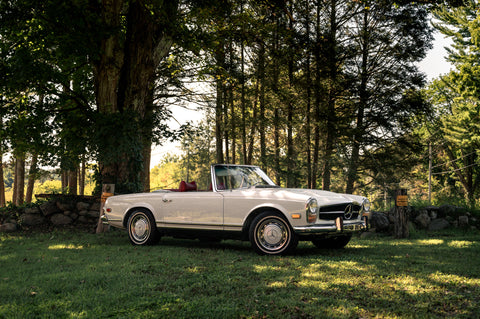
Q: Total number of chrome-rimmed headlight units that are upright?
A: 2